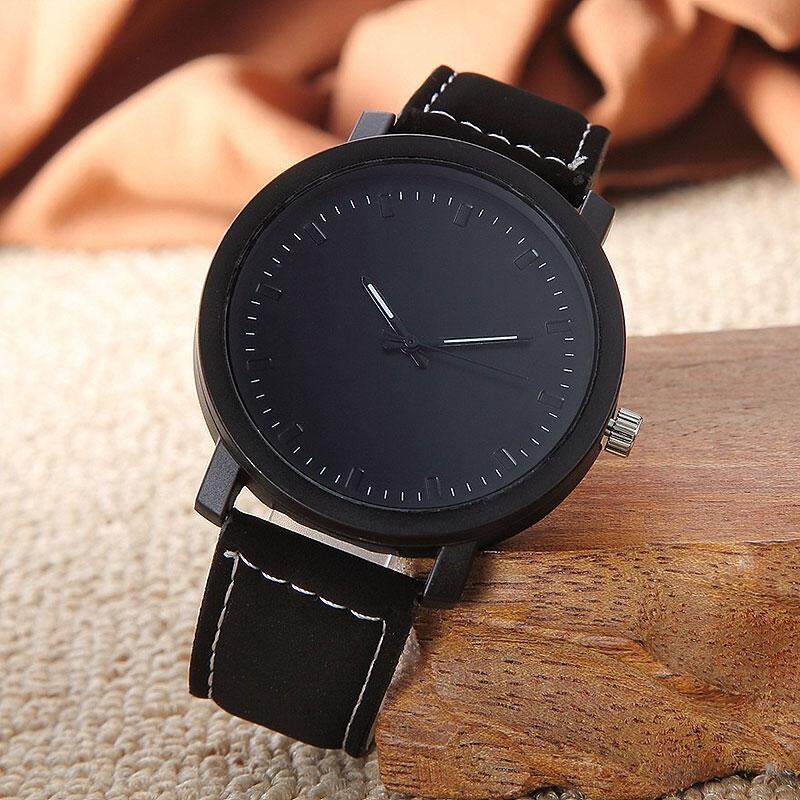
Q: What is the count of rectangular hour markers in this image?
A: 12